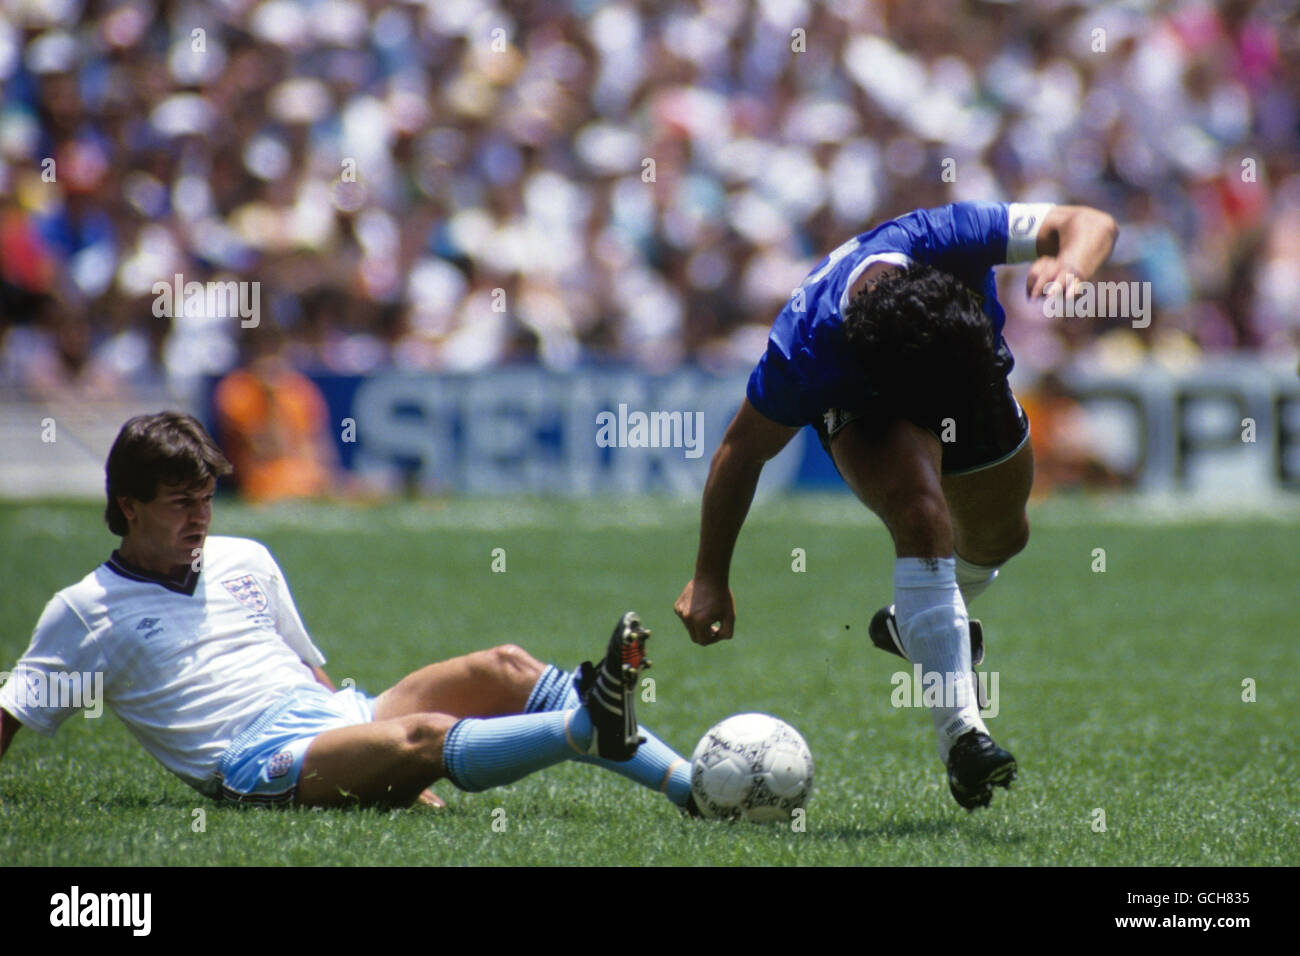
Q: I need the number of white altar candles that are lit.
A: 0